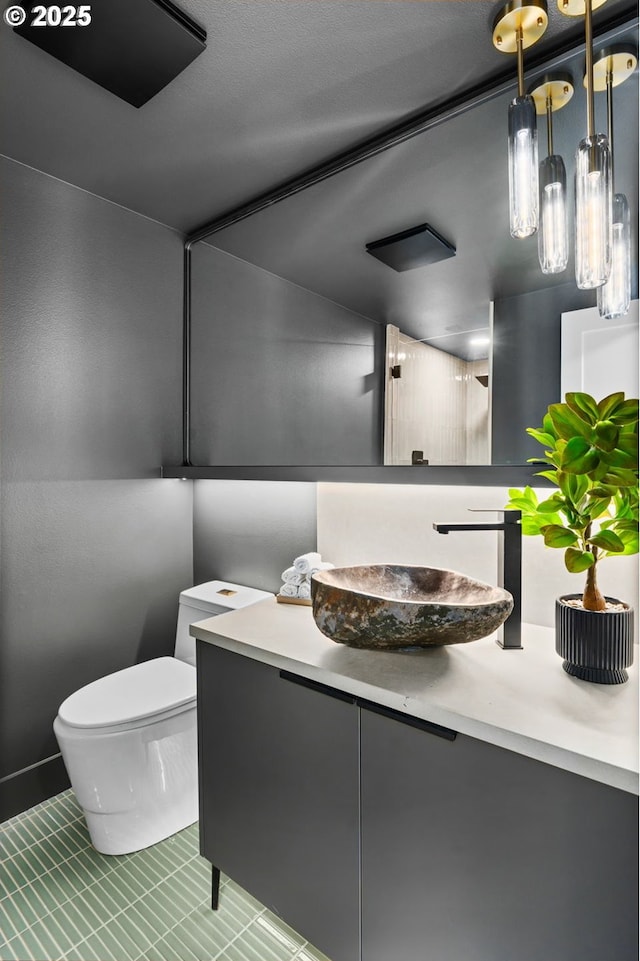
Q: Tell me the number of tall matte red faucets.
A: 0